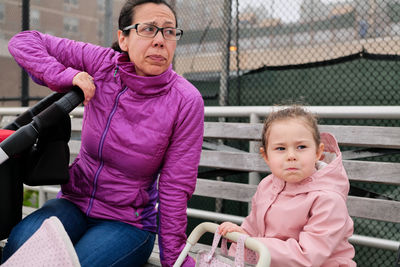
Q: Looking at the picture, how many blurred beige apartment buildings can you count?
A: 1